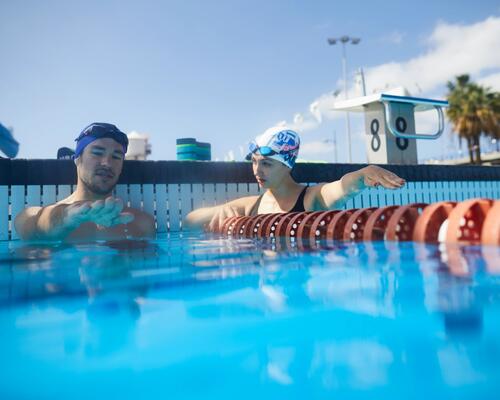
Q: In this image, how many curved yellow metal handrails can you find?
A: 0